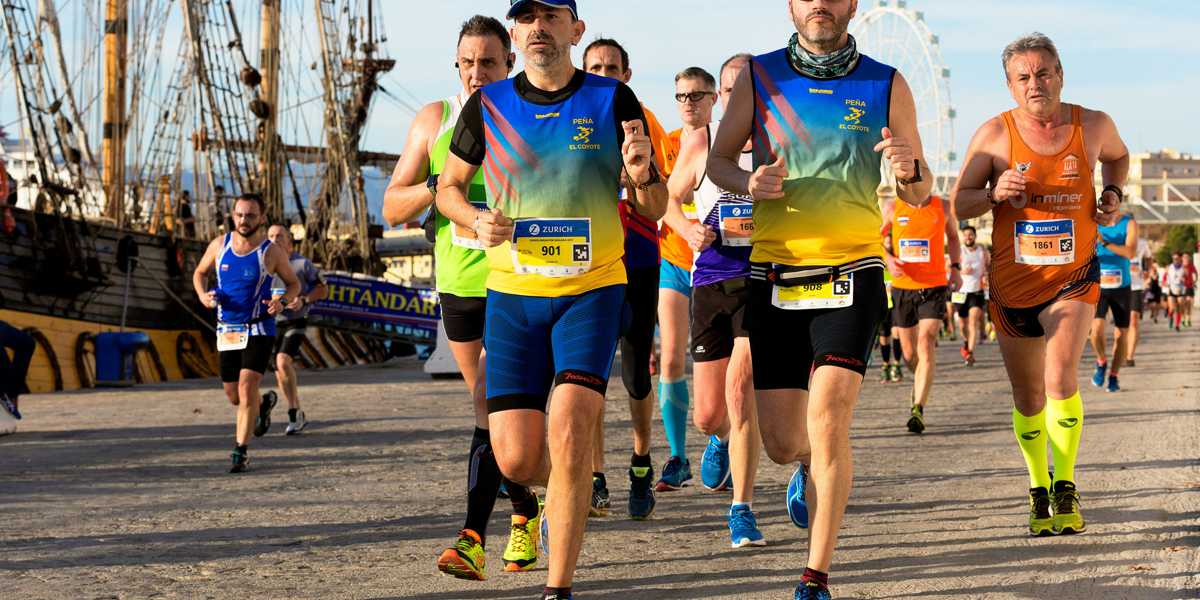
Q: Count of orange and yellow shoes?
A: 2